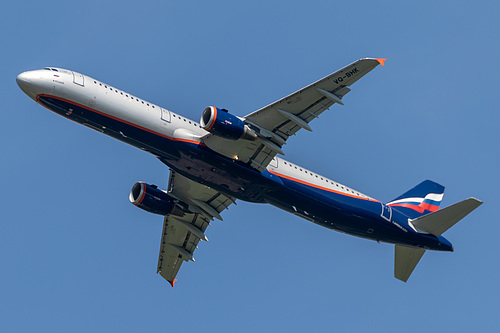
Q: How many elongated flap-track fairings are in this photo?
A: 6